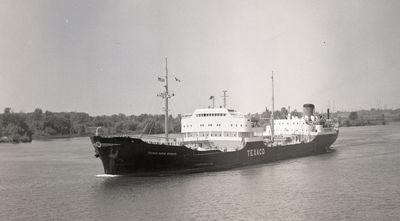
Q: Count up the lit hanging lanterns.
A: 0